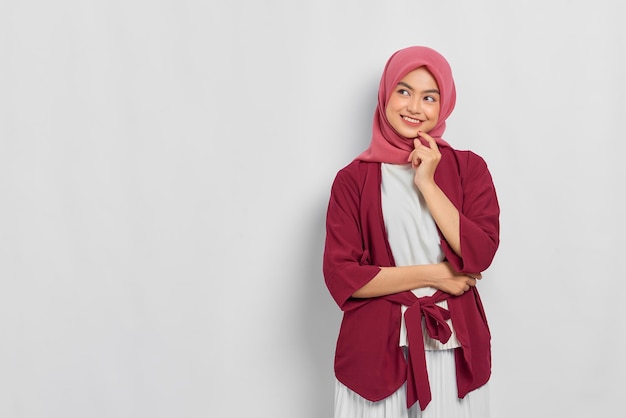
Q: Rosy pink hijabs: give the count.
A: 1